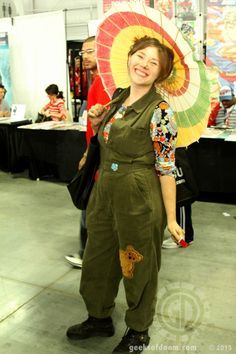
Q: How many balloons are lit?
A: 0